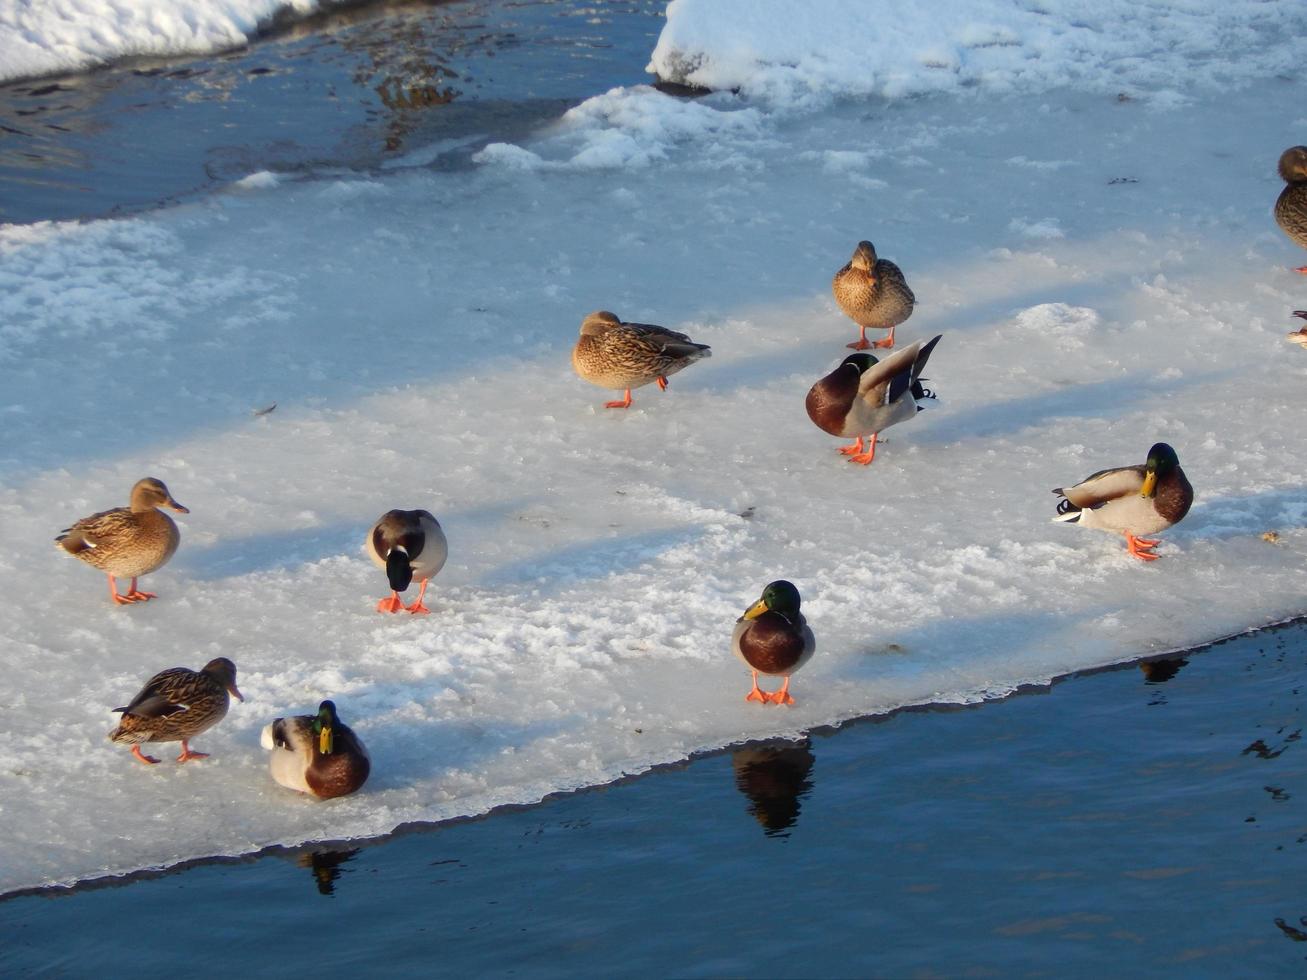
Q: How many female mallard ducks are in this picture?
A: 5